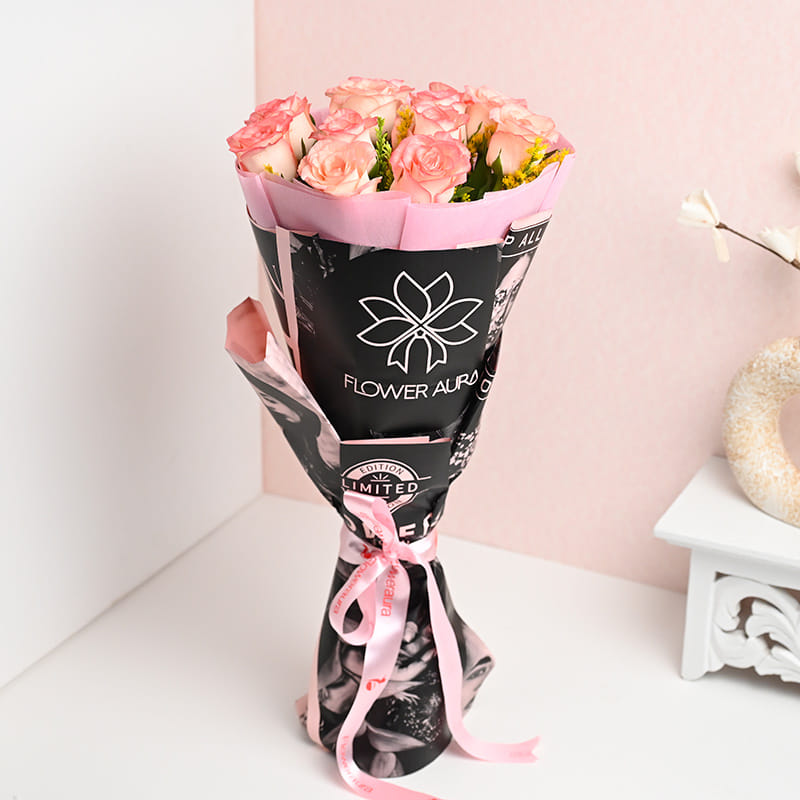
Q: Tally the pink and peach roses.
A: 10